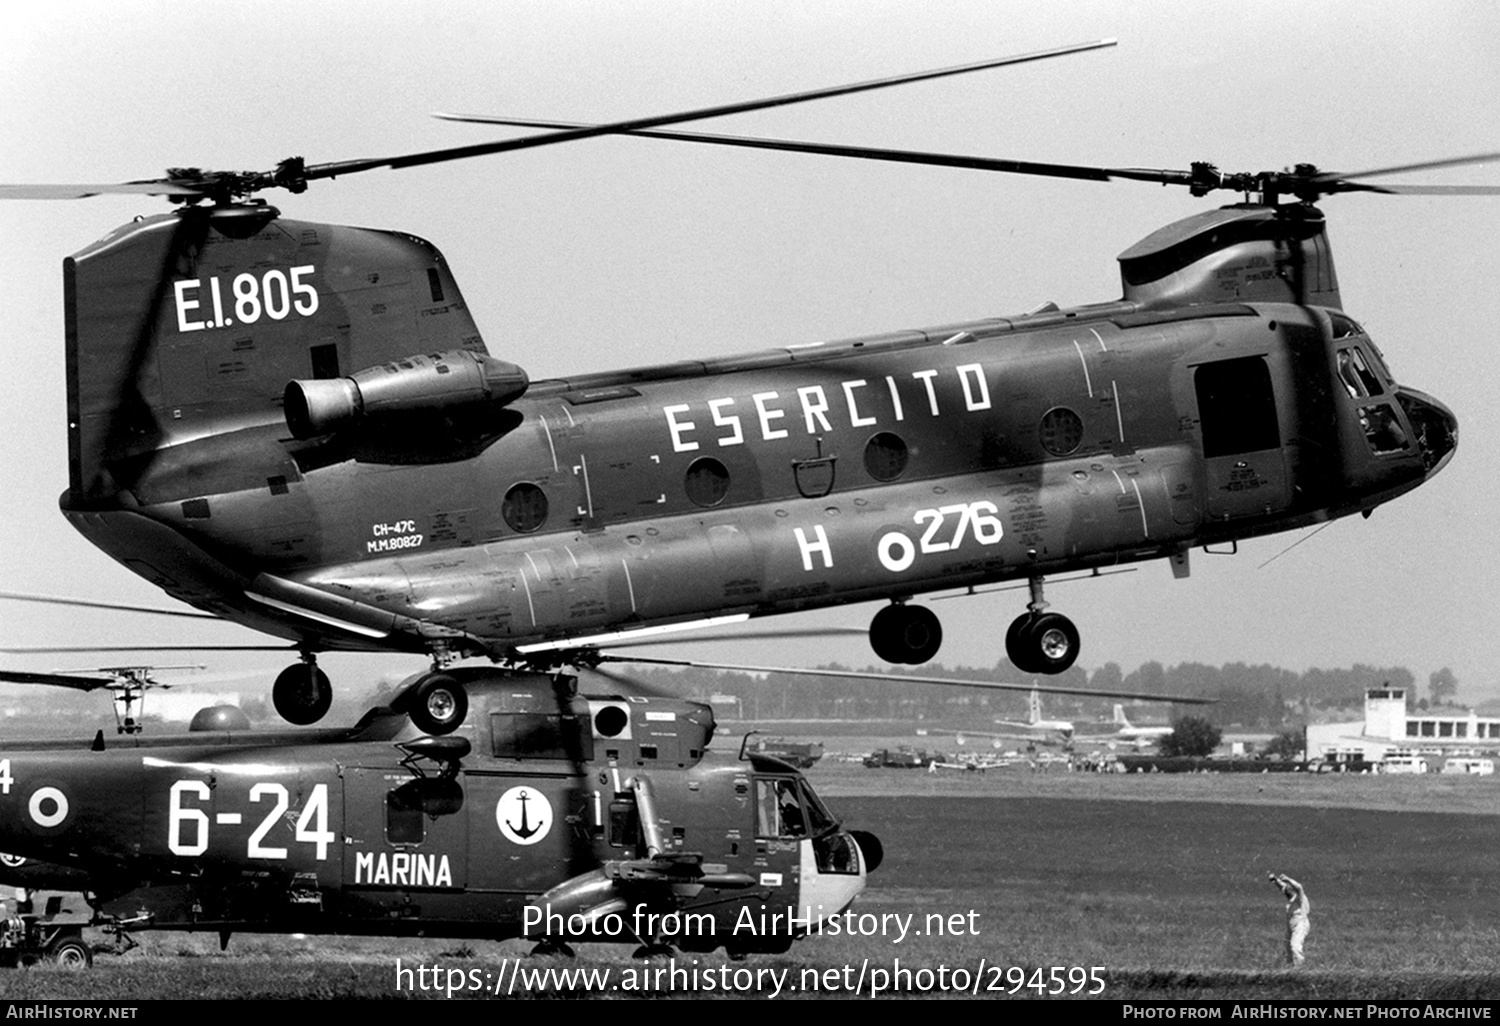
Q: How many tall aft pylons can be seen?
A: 1